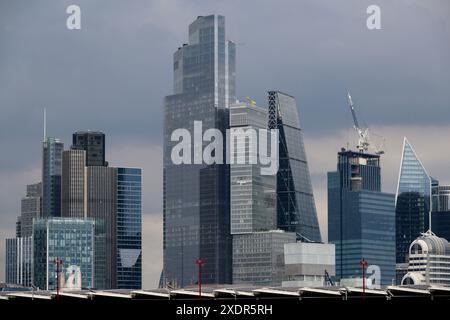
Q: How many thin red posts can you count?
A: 3